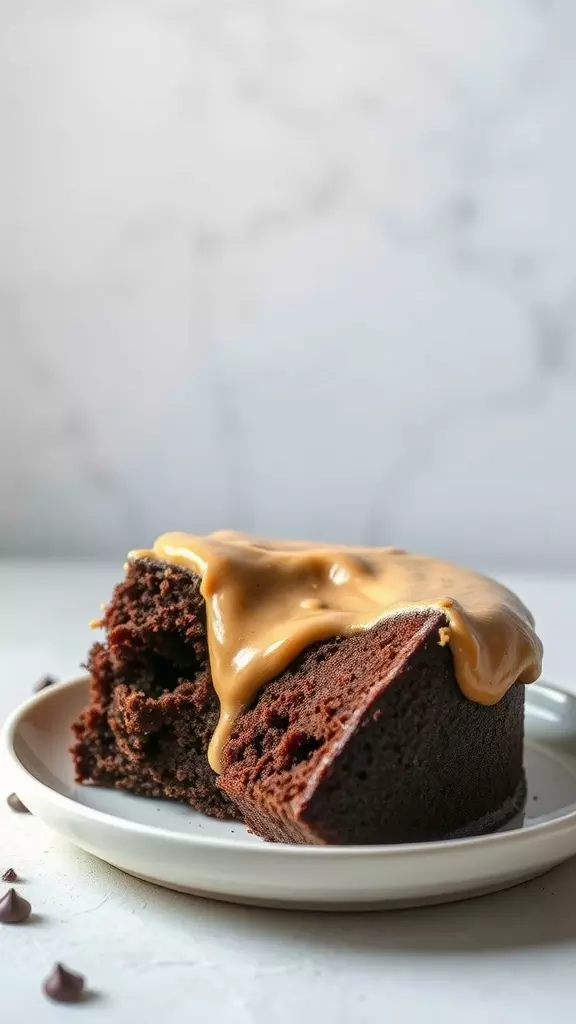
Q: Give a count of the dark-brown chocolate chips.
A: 5